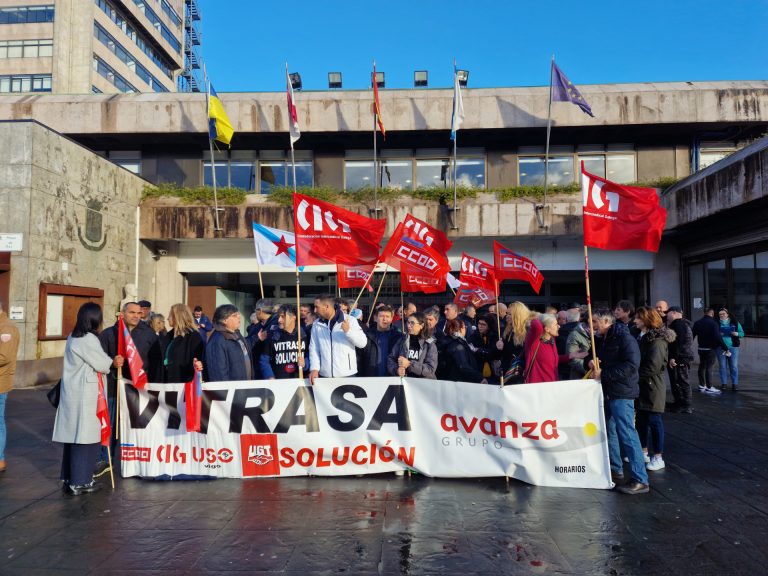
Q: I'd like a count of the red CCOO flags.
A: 5